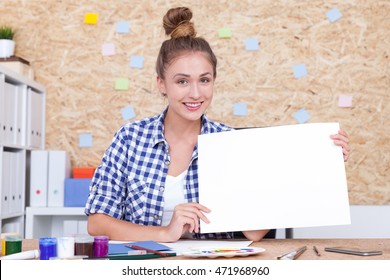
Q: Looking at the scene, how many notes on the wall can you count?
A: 14